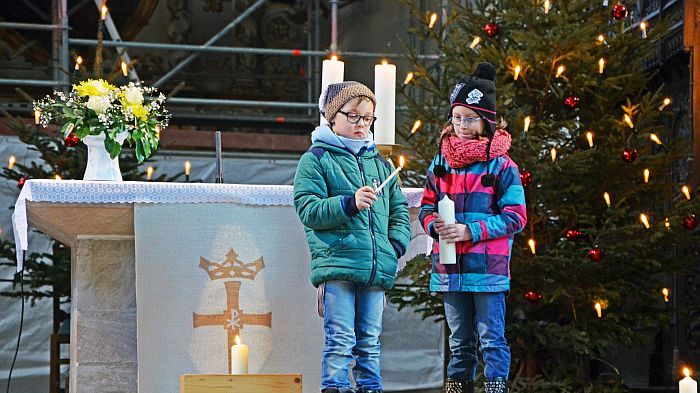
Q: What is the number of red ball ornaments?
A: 11